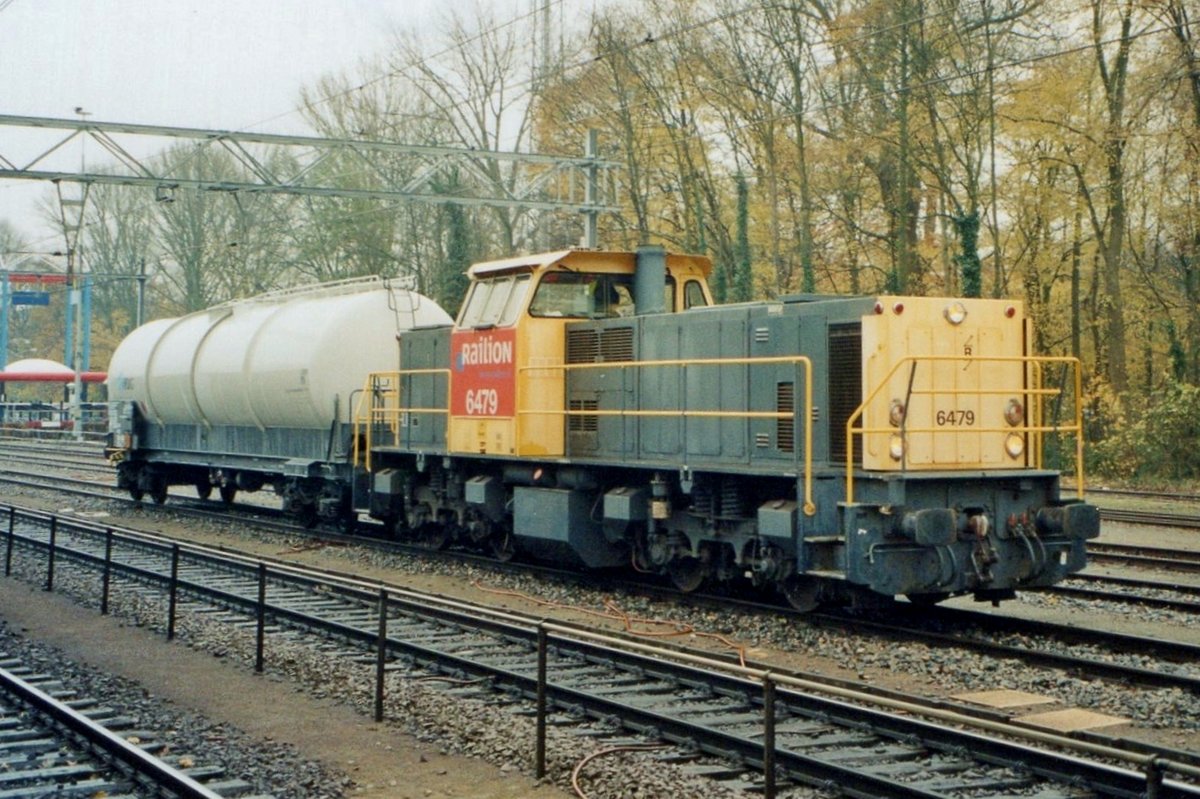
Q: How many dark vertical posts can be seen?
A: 9